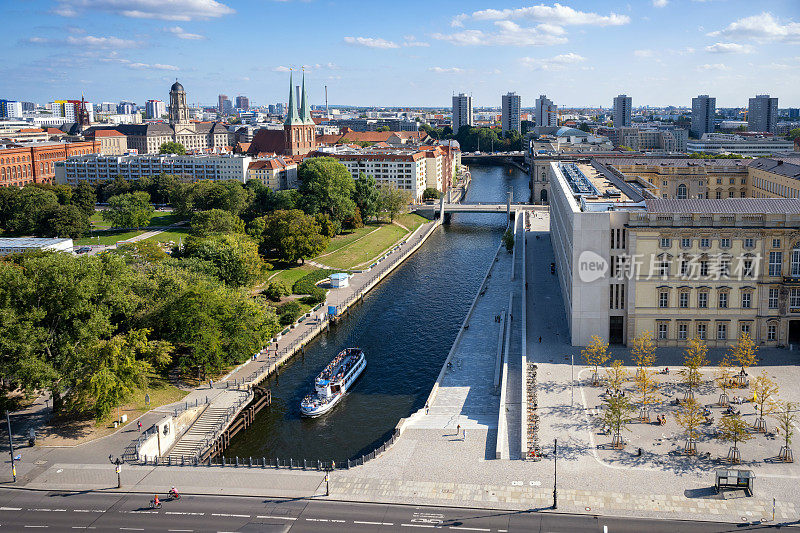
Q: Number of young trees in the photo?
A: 13